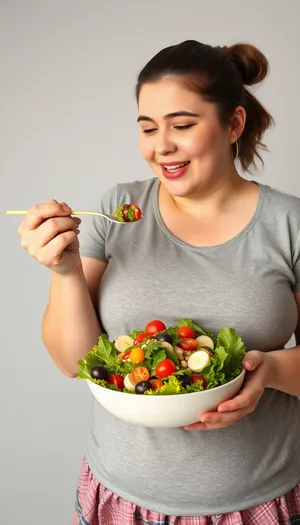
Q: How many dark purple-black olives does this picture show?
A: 4